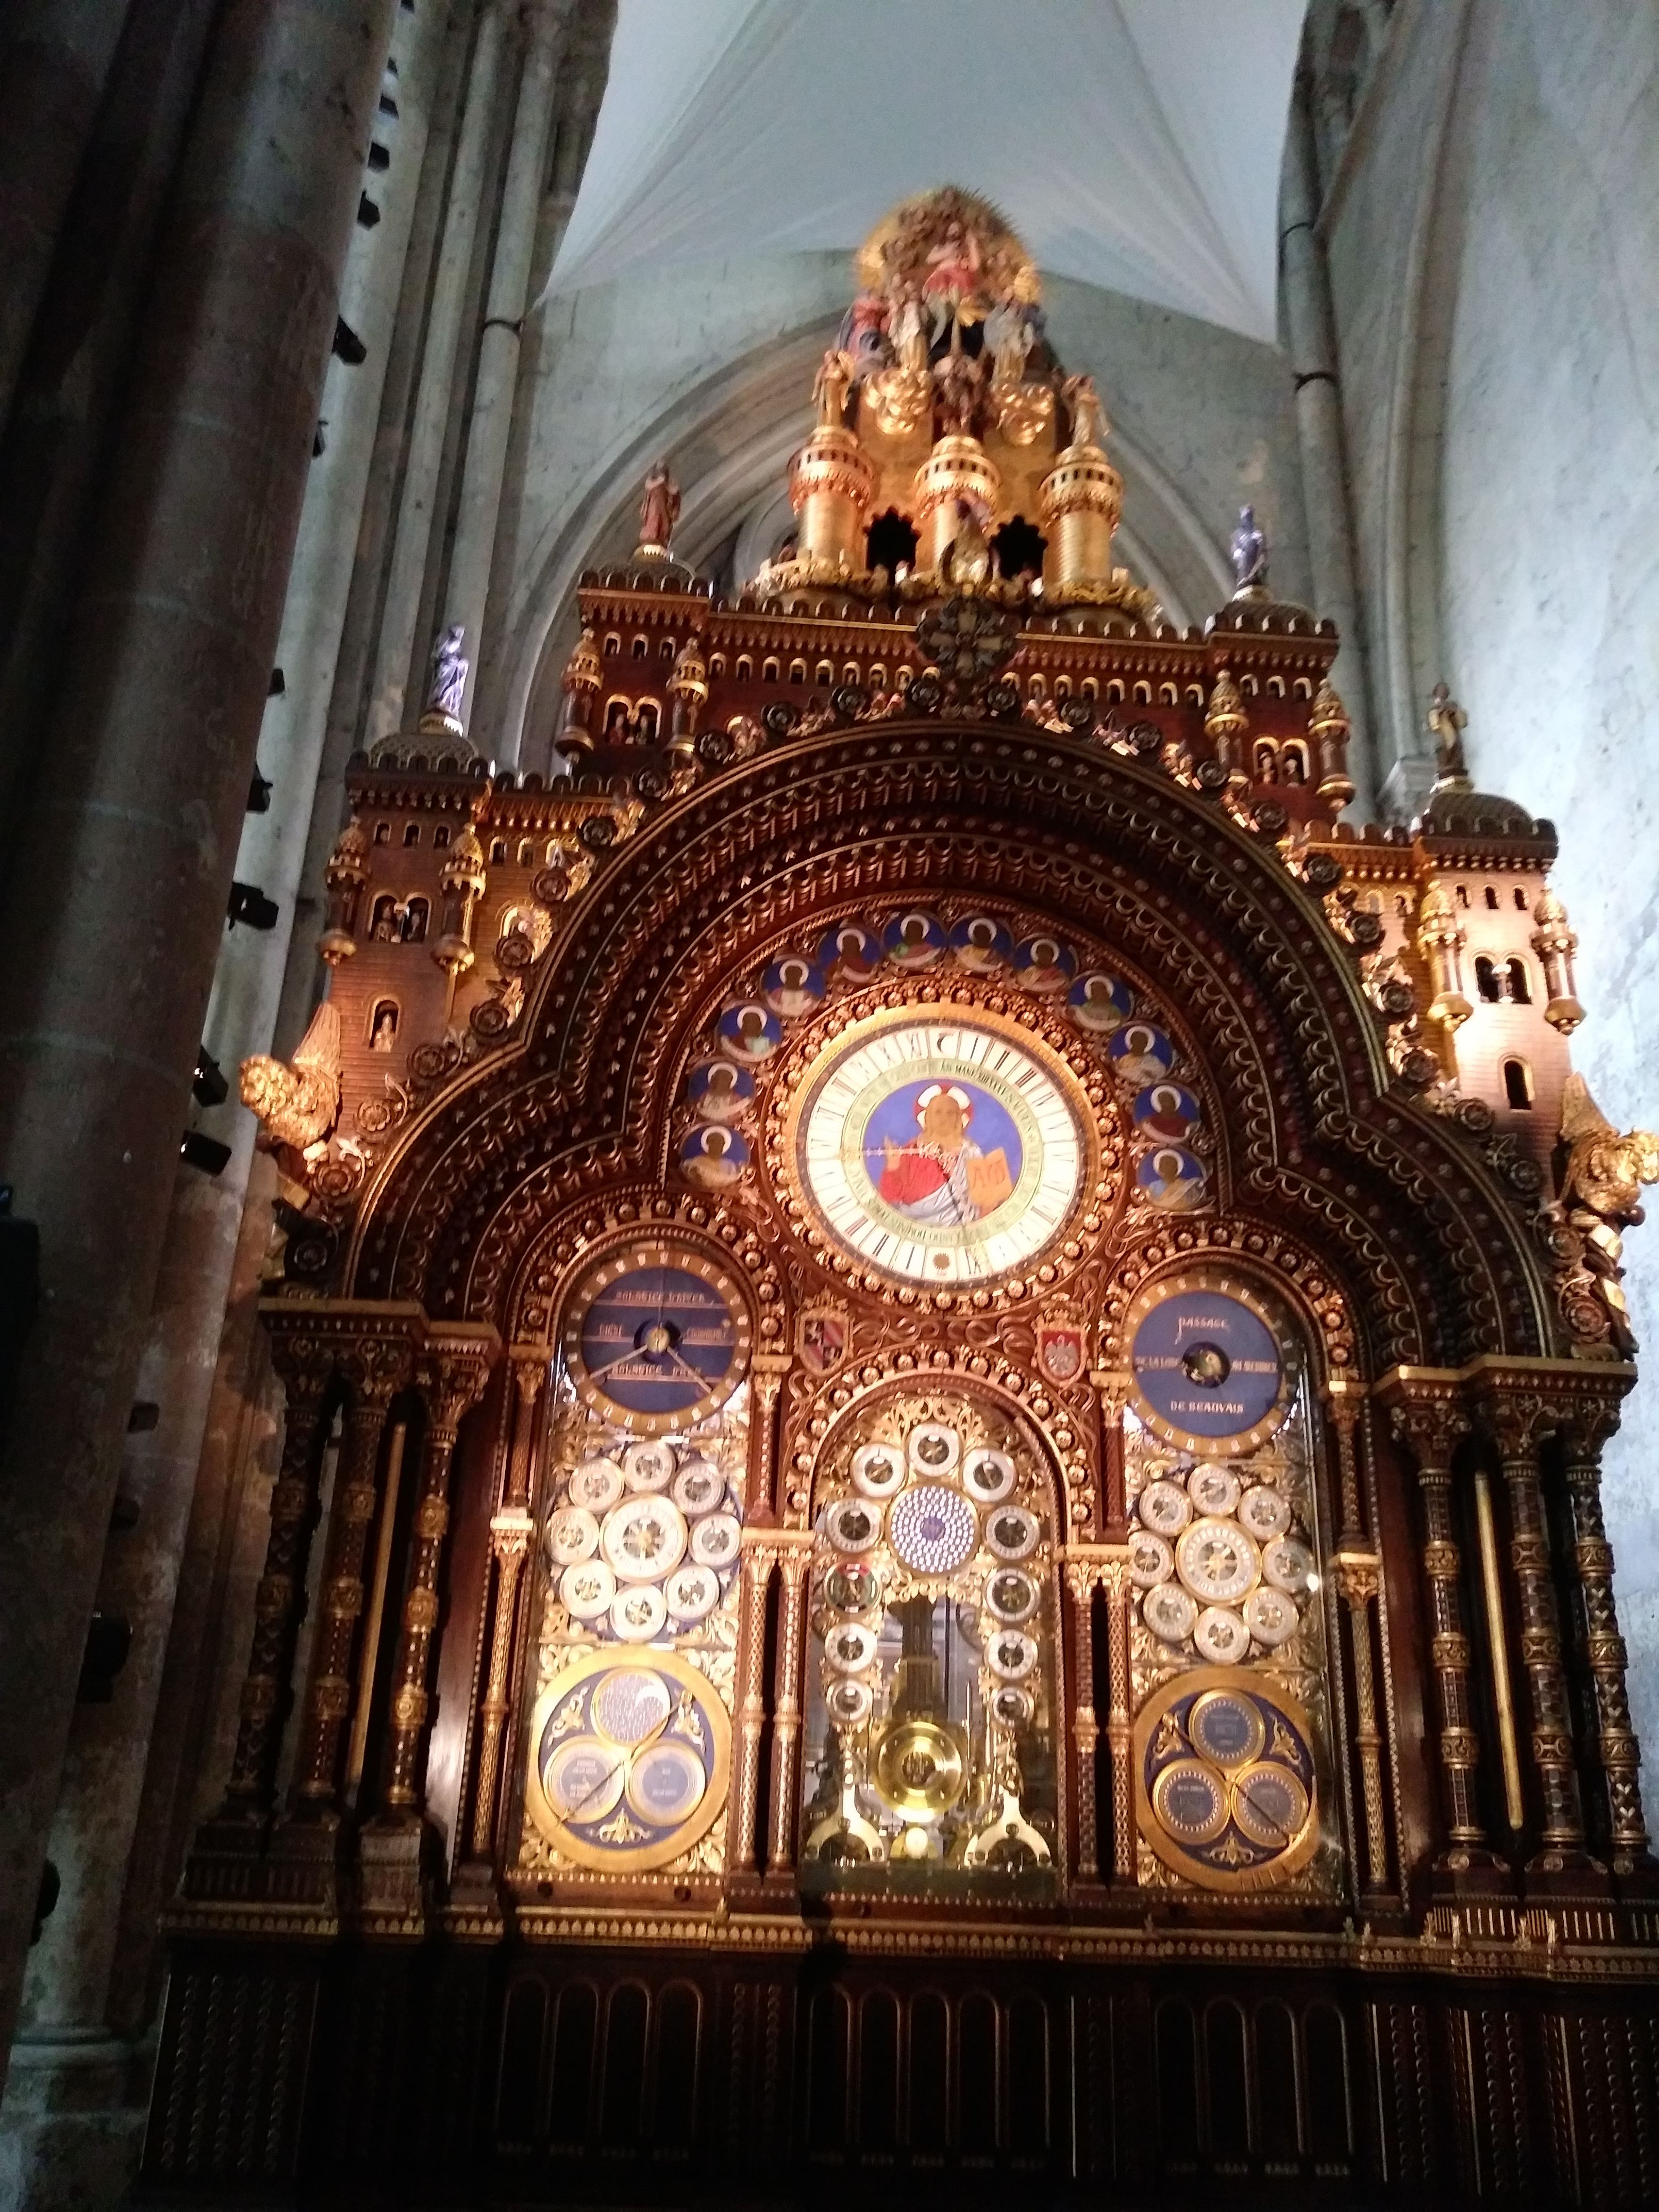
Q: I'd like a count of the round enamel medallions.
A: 12